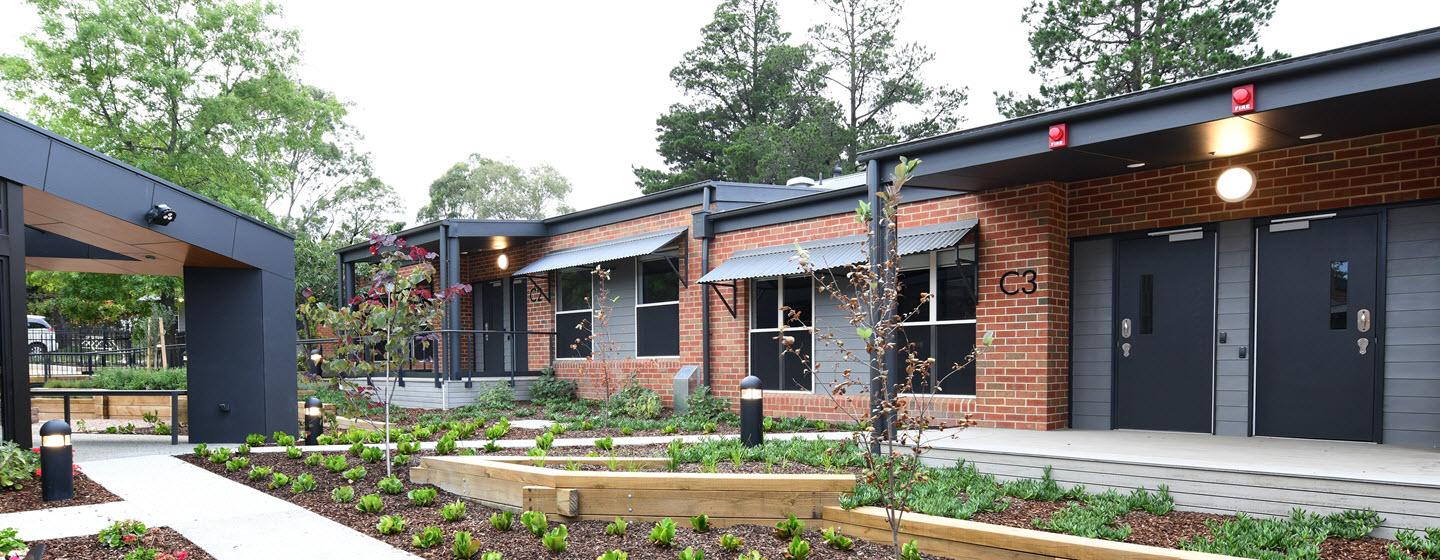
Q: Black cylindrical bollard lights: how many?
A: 4